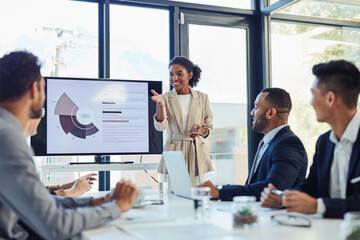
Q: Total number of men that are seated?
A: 3